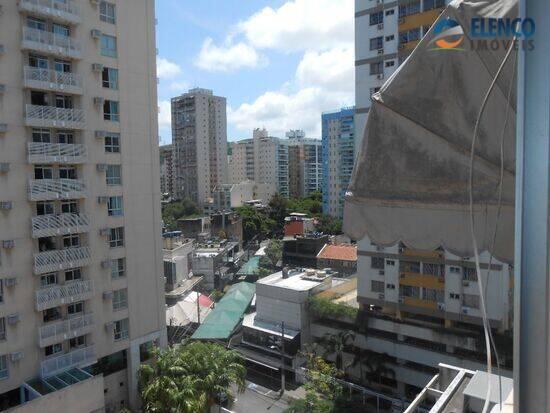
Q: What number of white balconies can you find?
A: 11